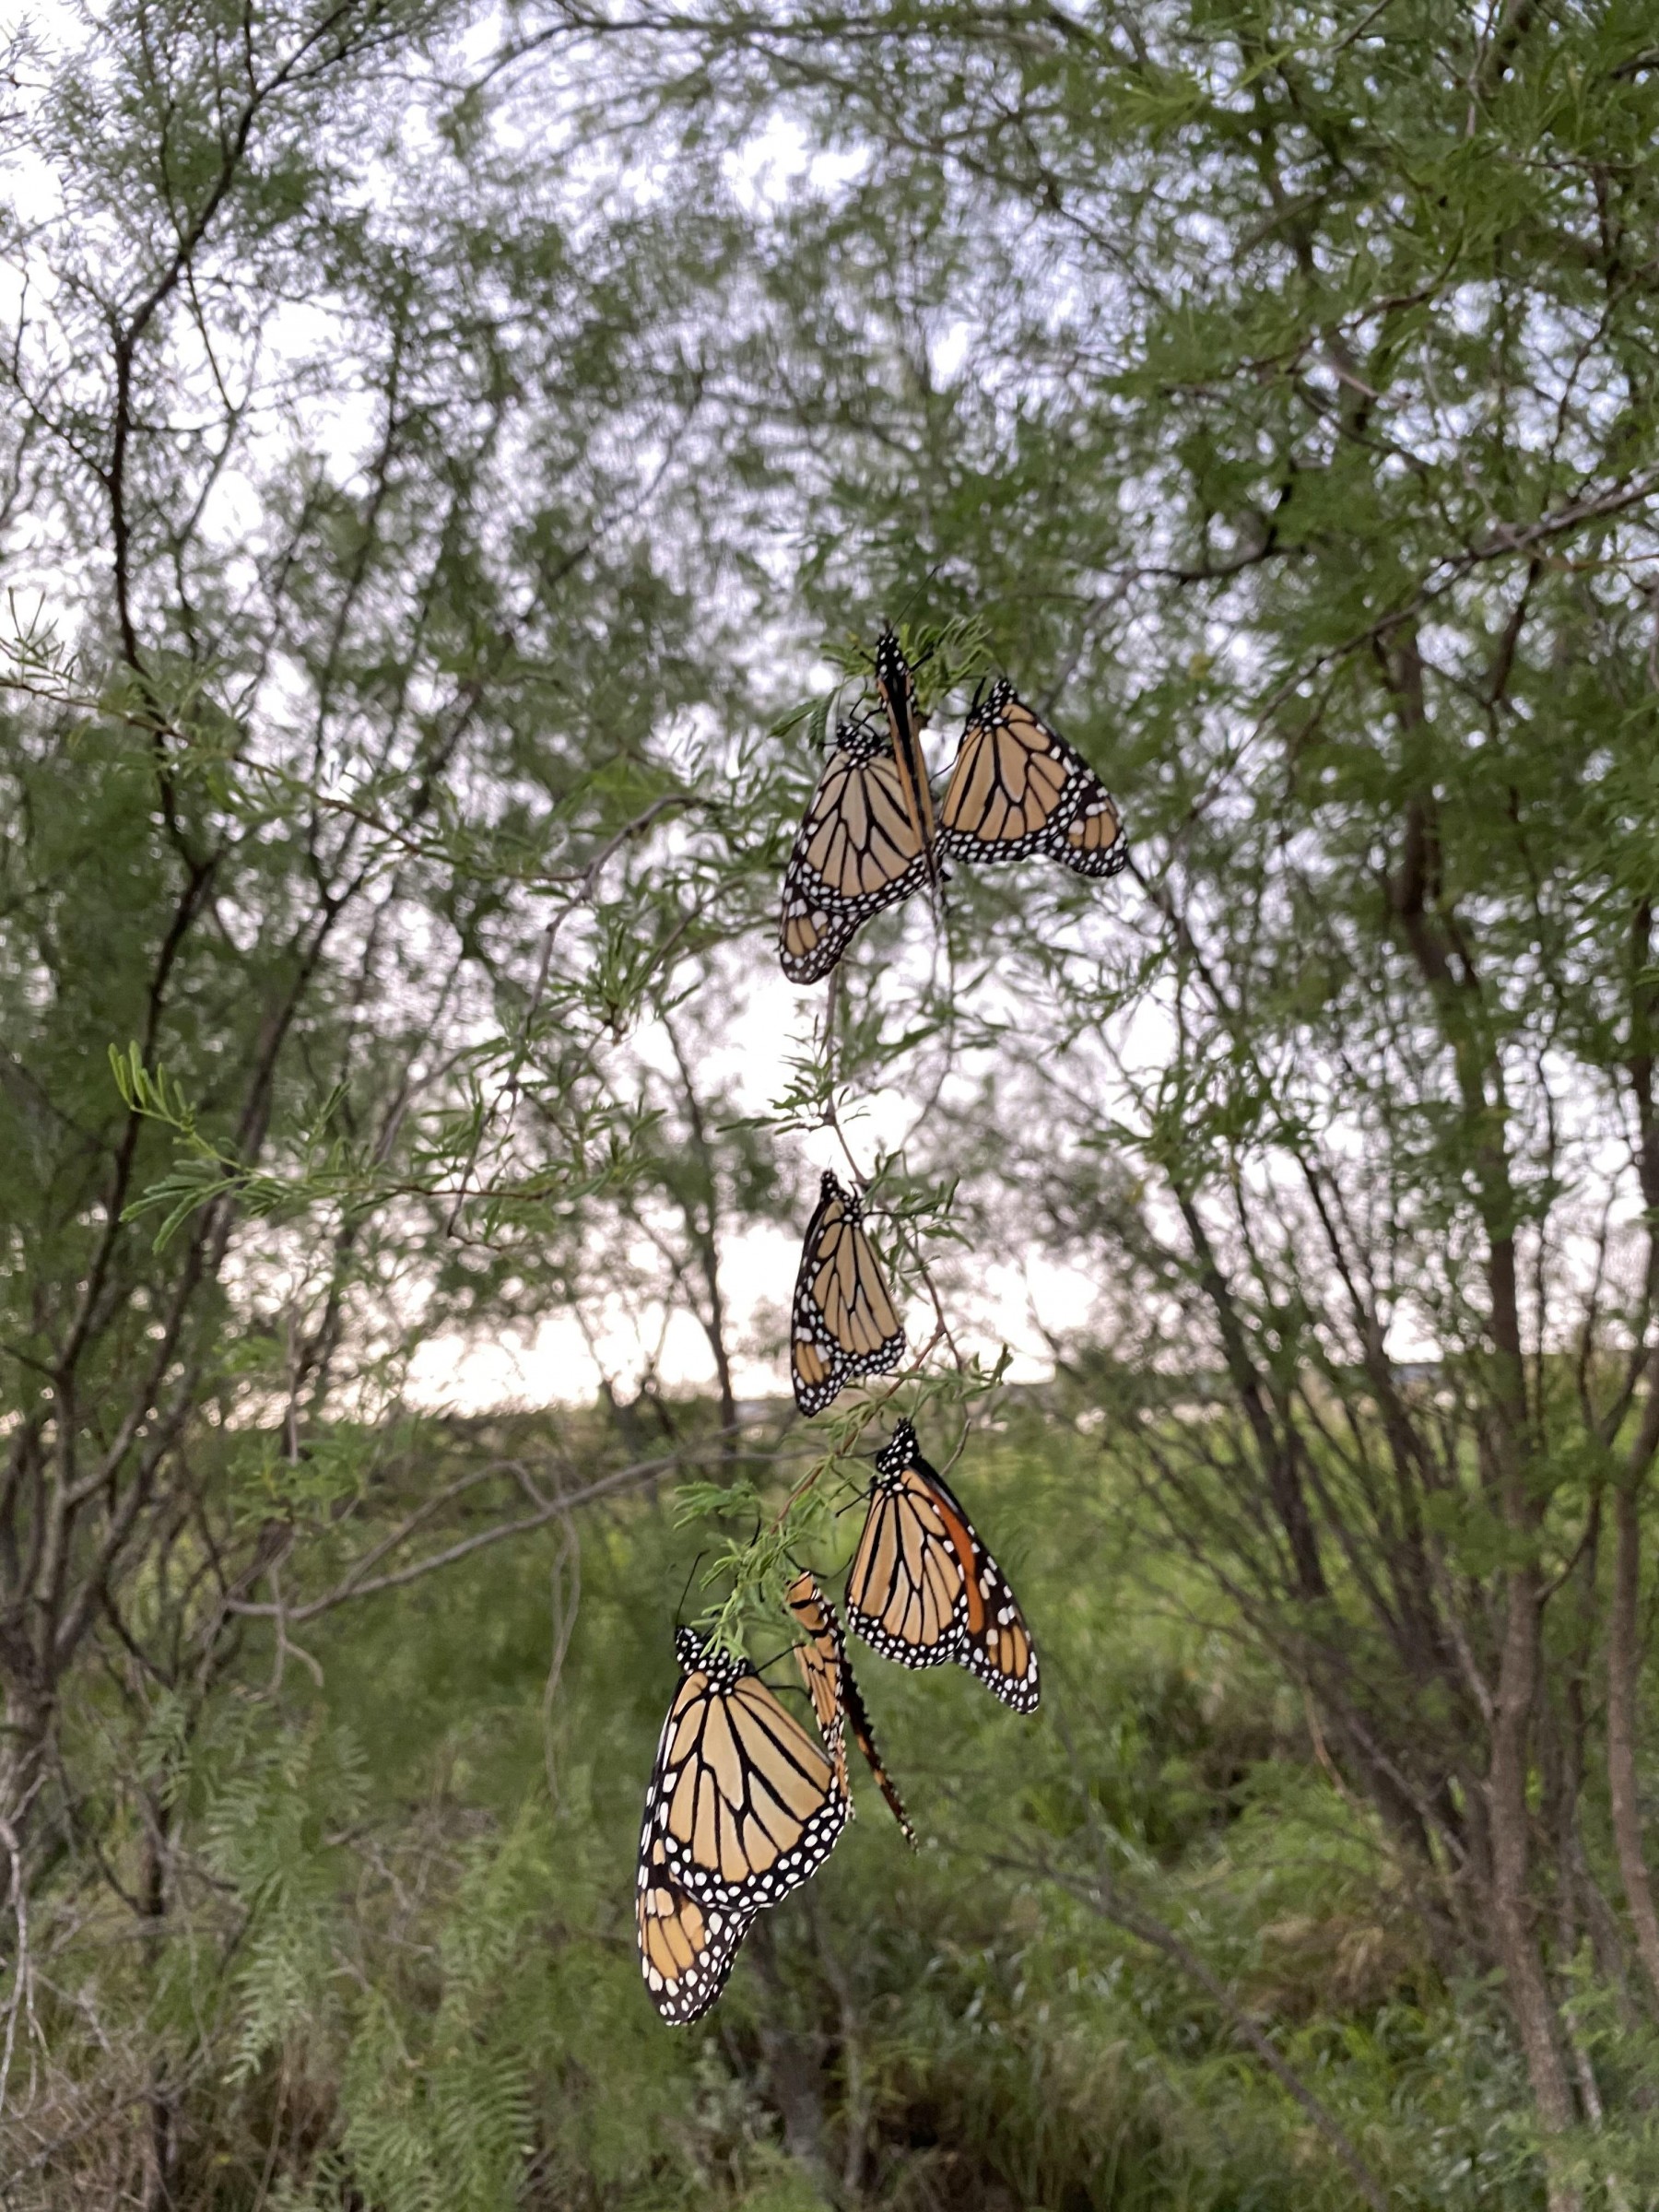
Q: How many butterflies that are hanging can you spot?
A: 7